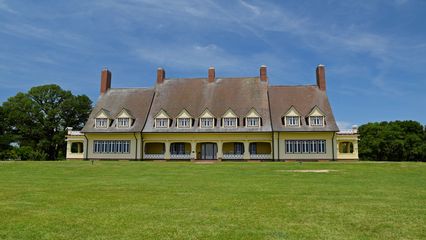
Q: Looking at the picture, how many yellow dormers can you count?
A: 9